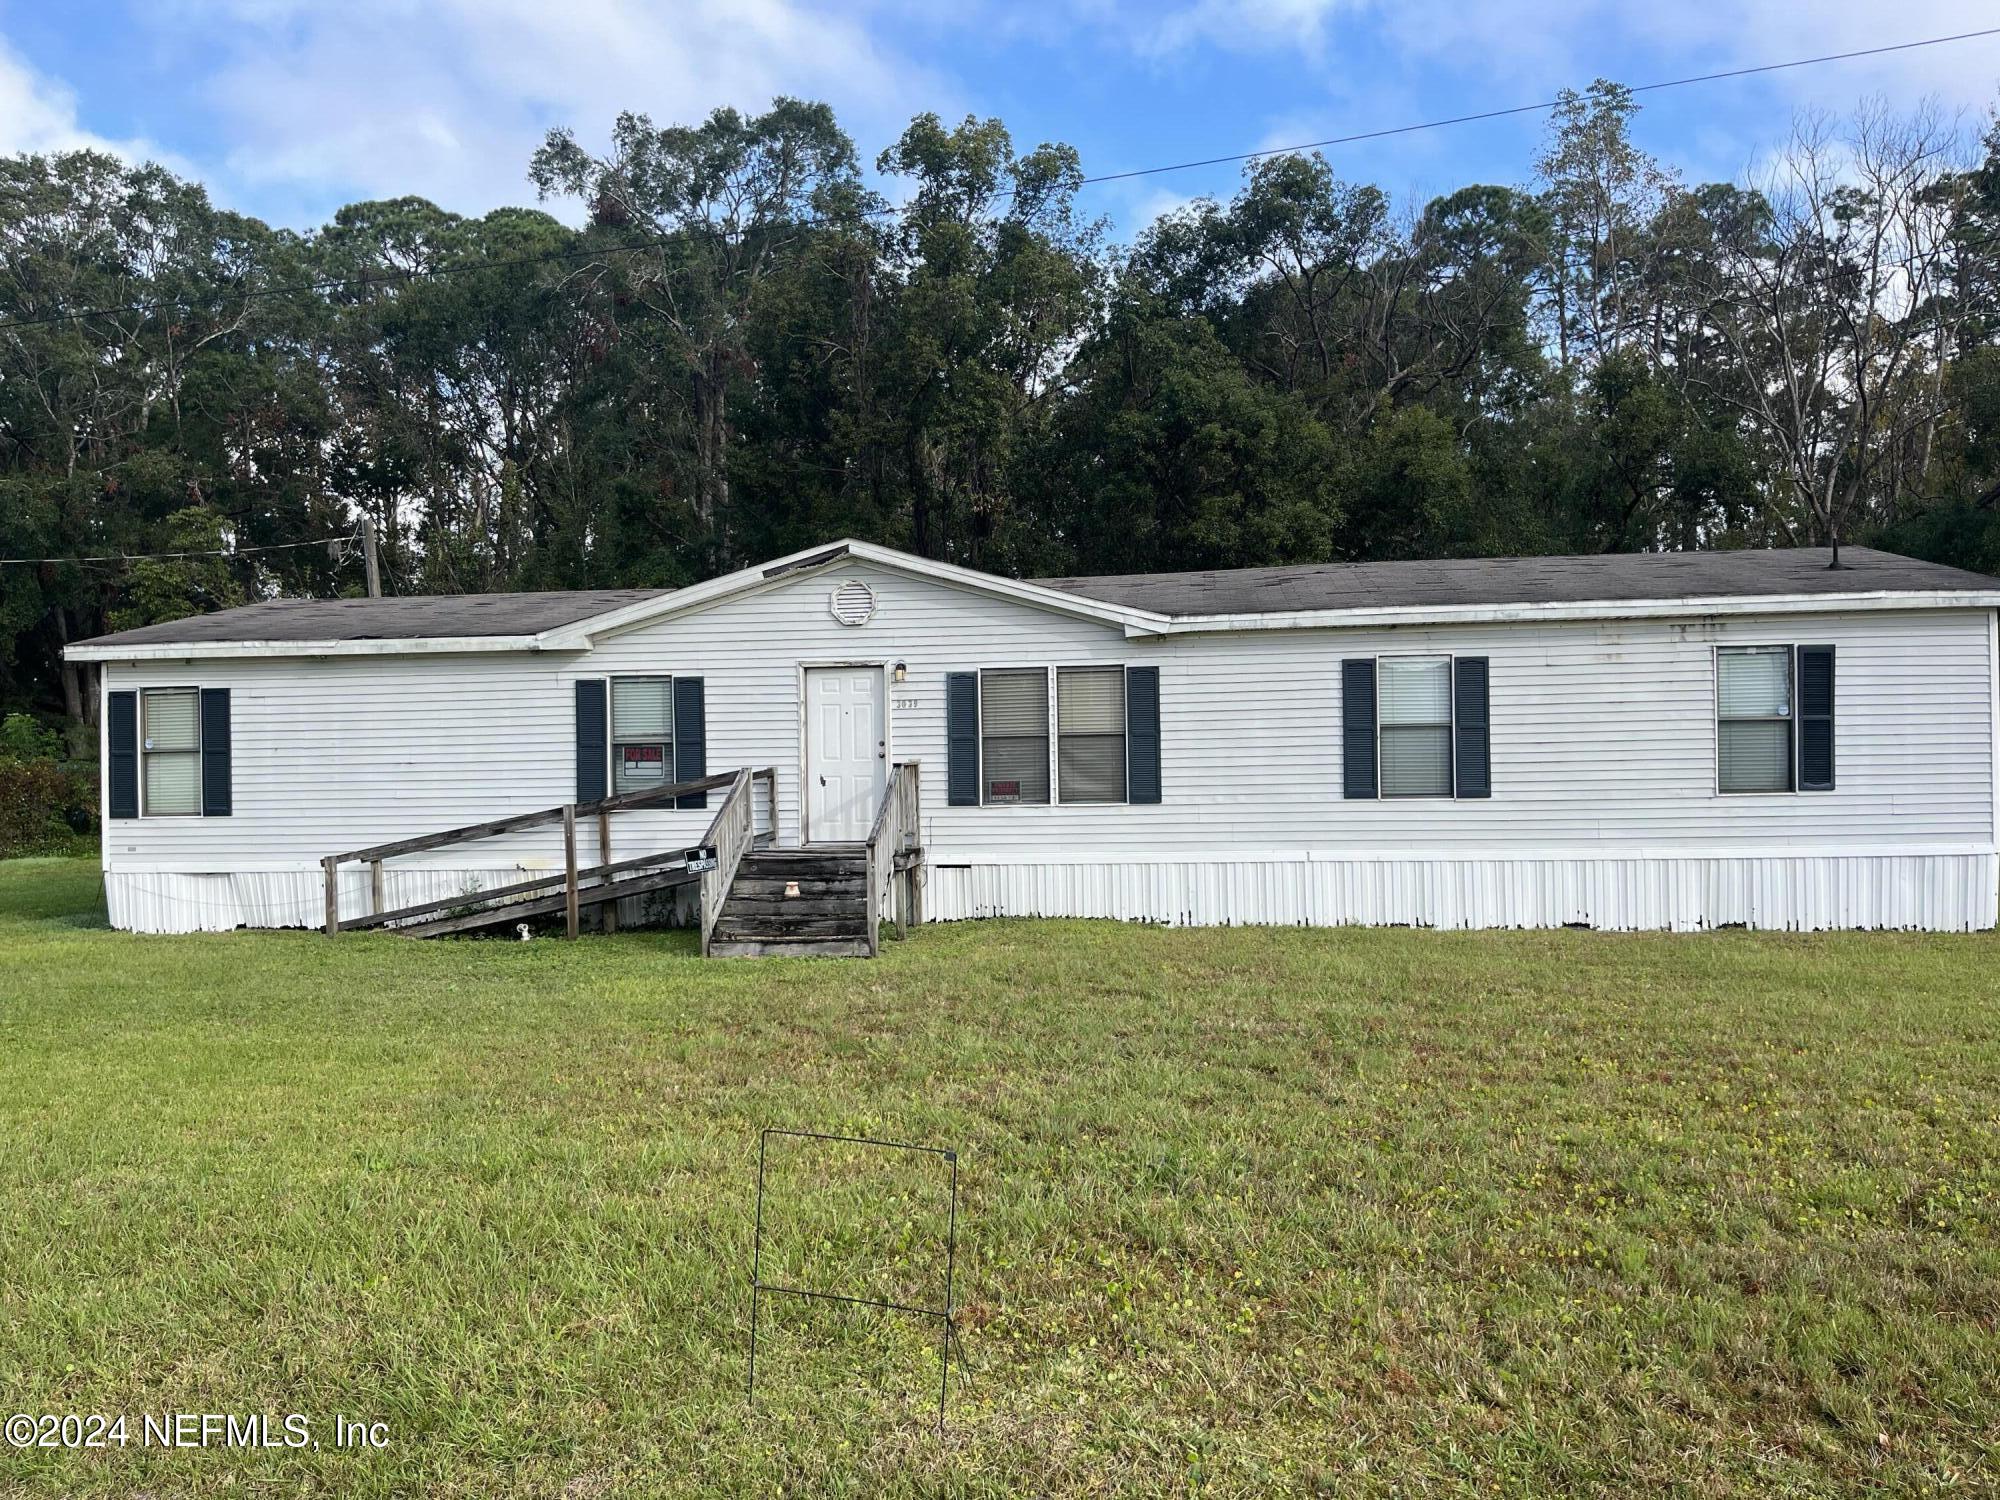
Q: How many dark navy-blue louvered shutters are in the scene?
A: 9